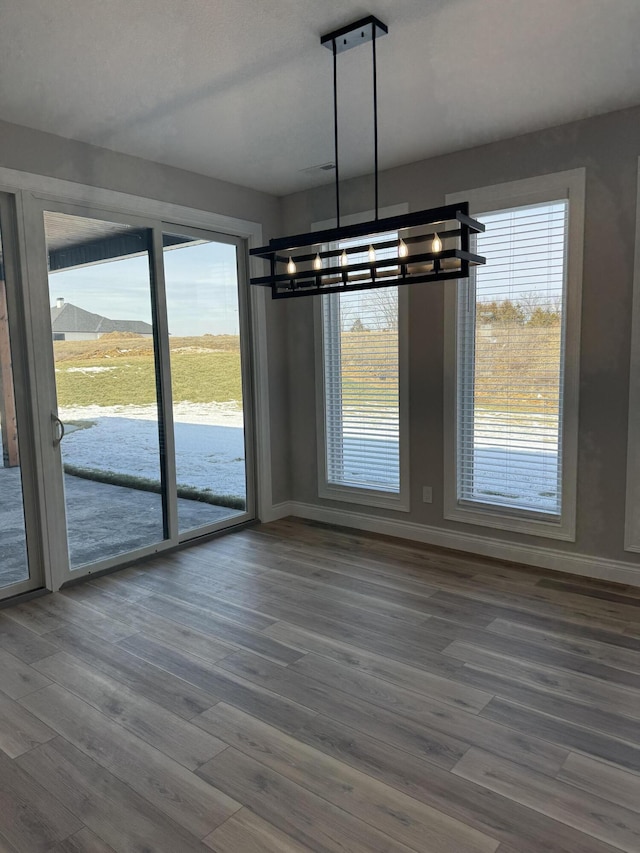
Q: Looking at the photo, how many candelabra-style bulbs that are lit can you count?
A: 6